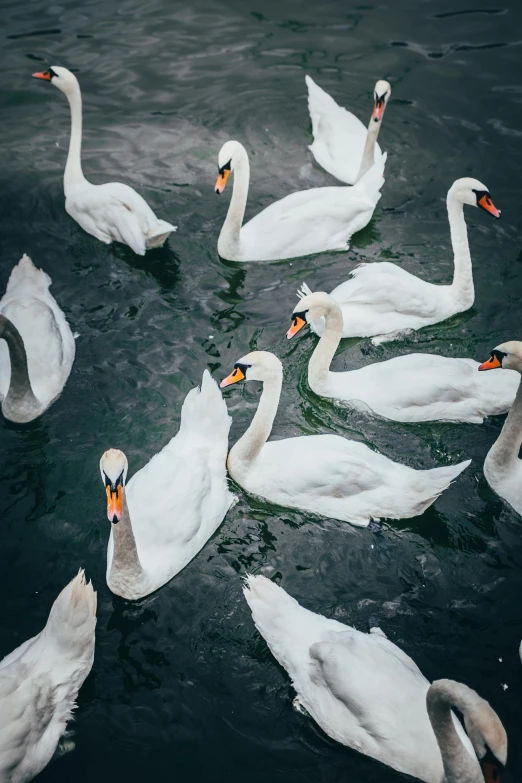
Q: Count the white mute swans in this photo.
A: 11